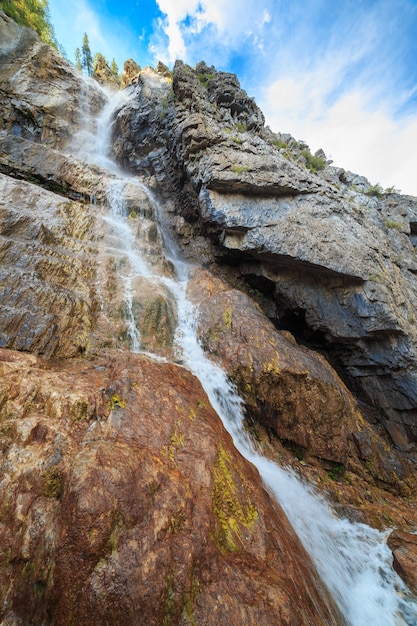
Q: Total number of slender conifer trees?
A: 3